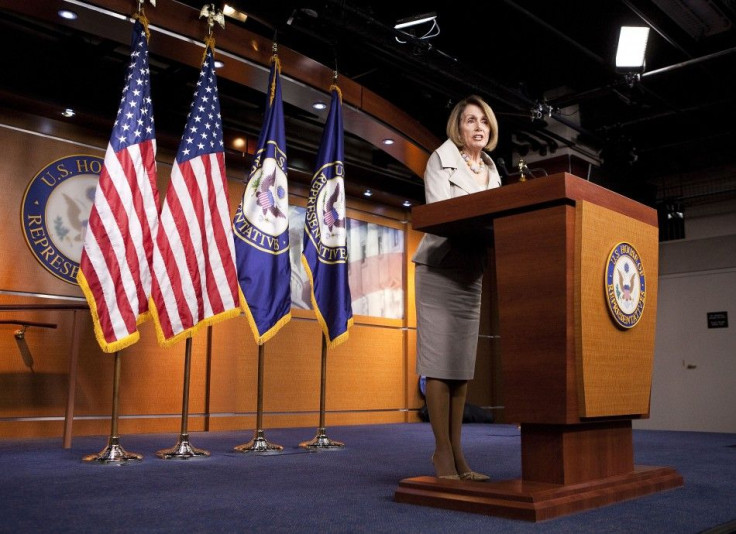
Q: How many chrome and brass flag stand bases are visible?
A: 4